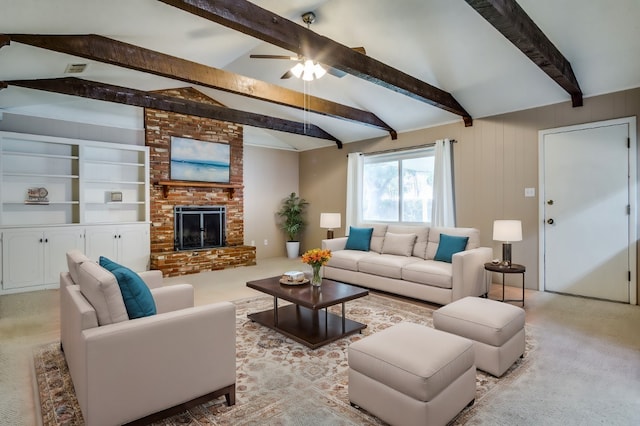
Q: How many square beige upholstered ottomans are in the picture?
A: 2